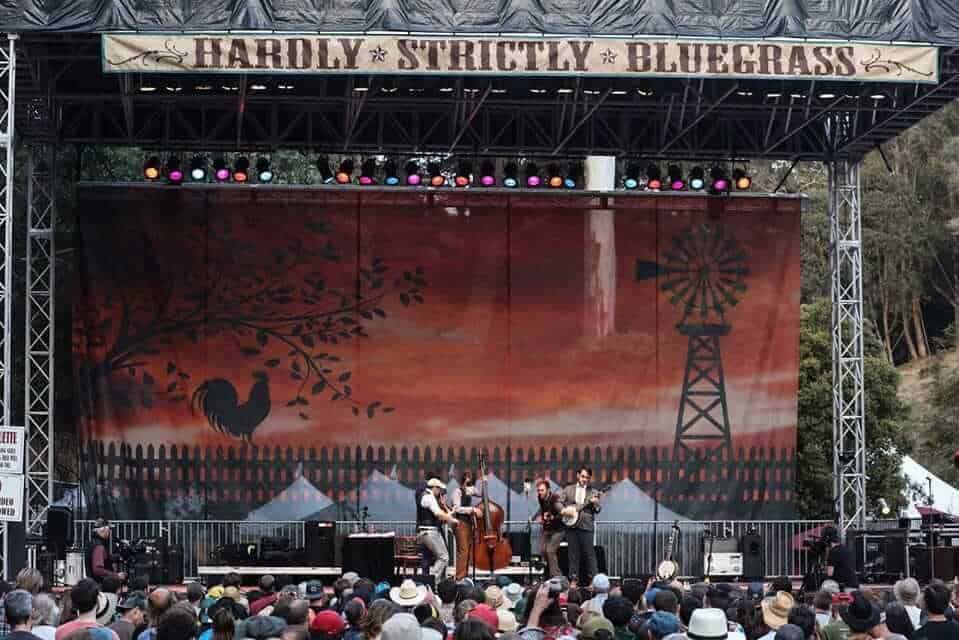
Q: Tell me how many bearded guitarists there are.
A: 1